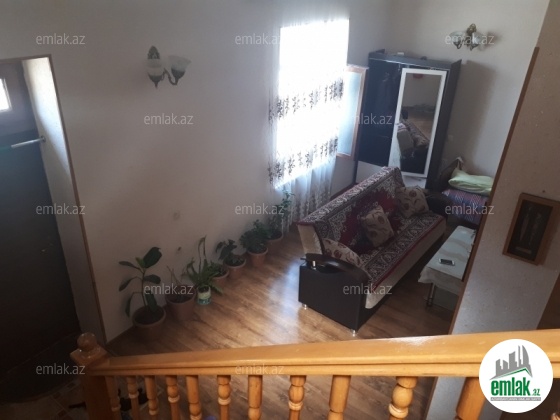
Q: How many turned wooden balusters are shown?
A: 11